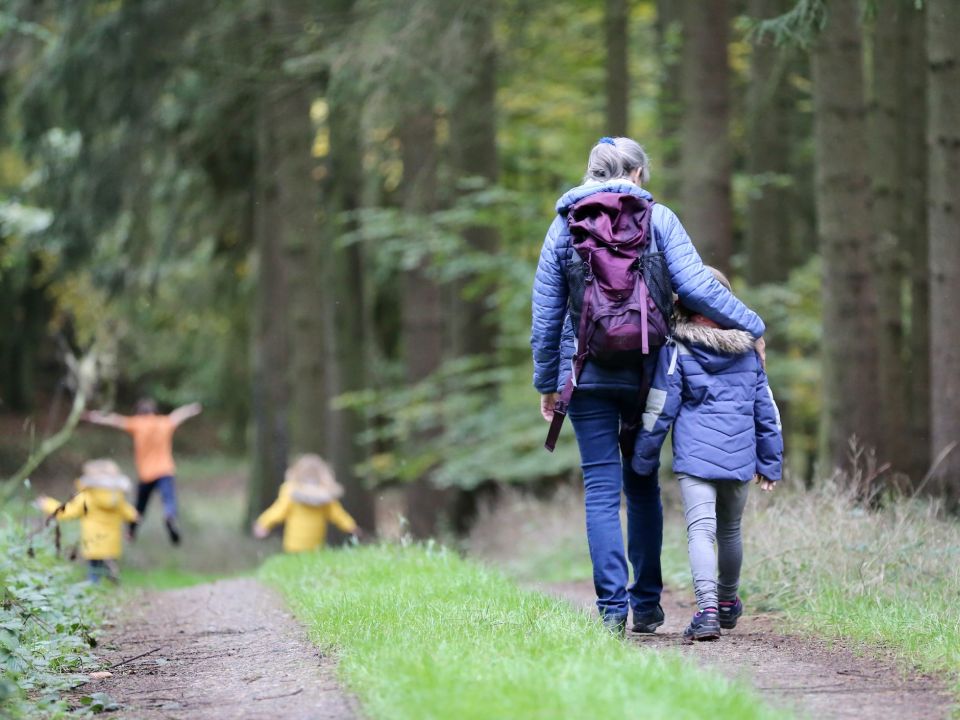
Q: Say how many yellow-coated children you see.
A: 2